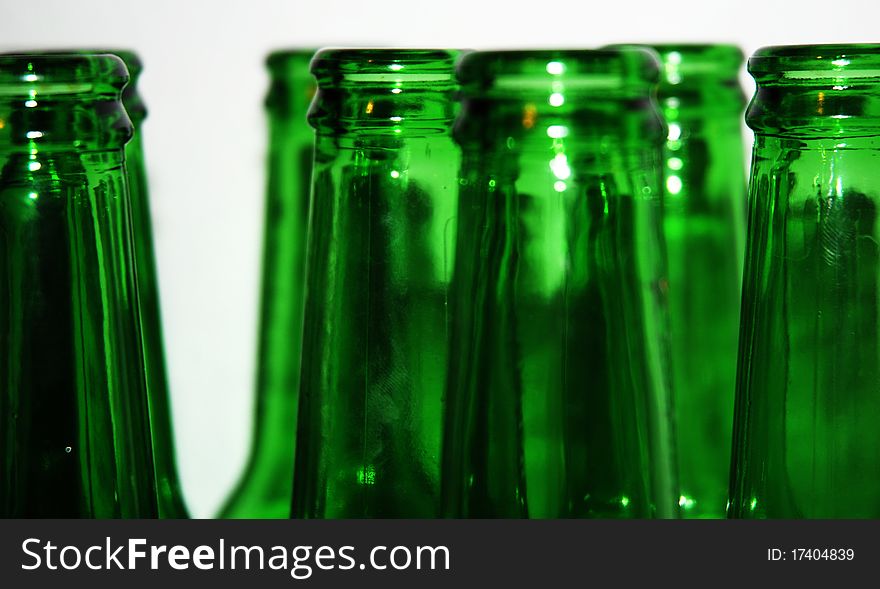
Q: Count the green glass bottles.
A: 7